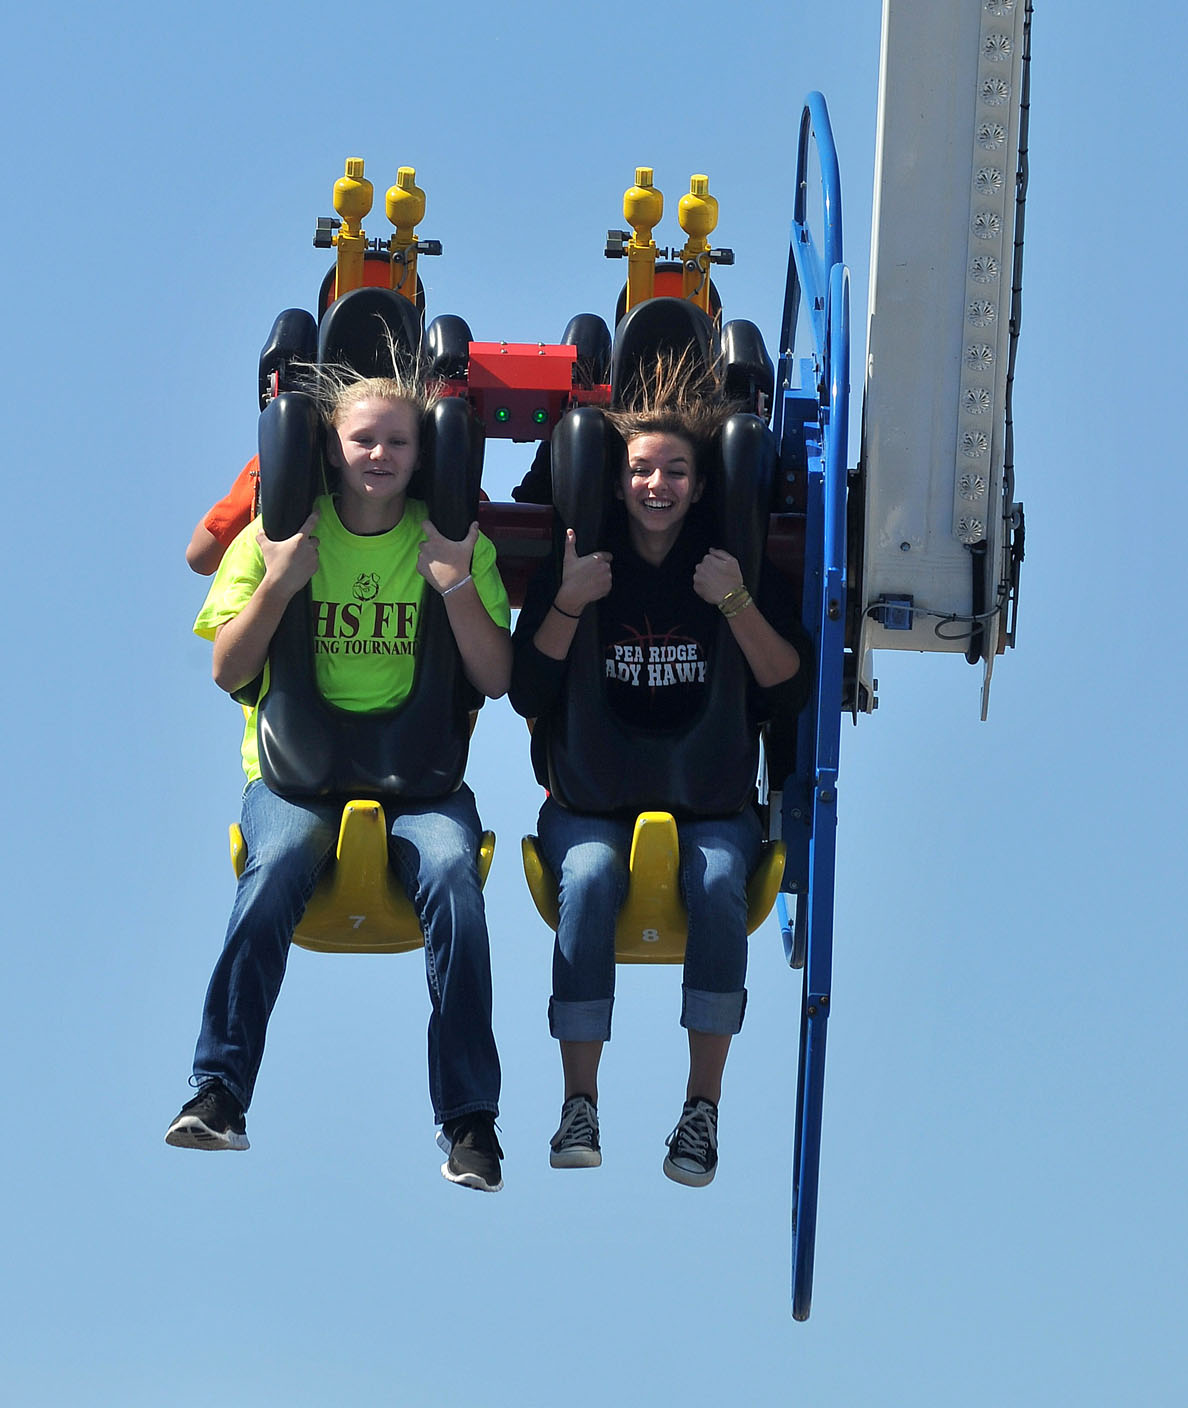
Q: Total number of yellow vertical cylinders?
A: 4